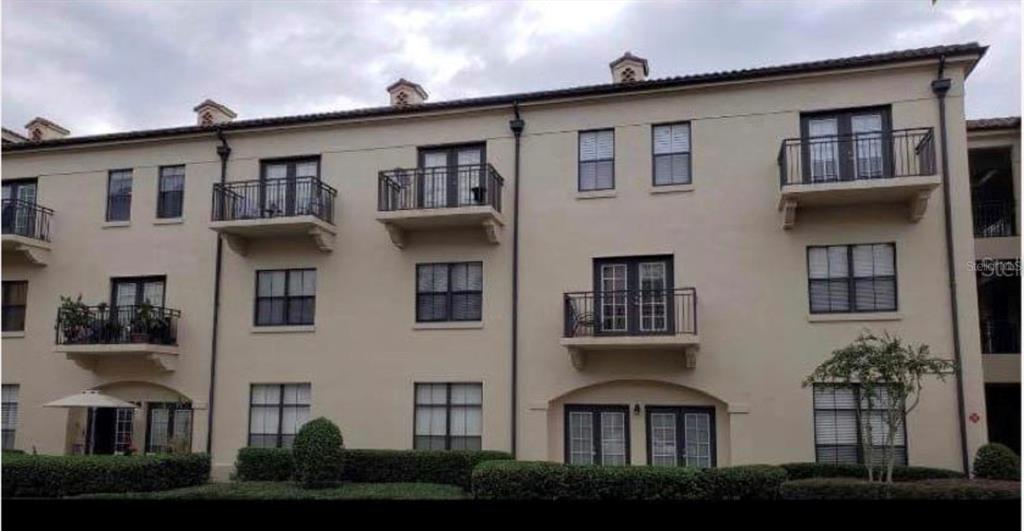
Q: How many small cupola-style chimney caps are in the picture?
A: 4